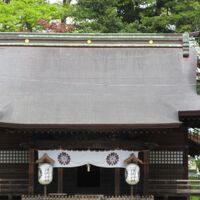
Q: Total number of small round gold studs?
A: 3